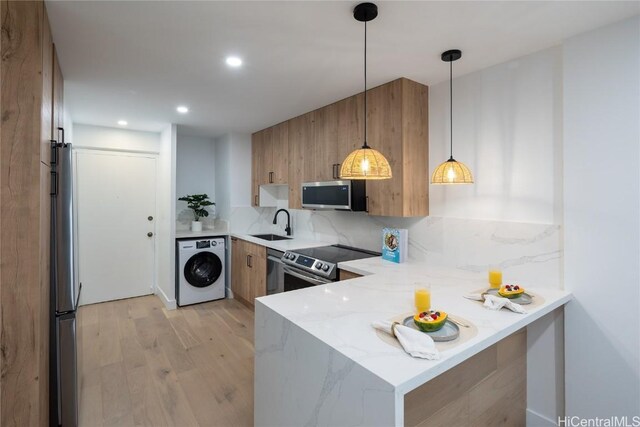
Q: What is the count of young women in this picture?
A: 0